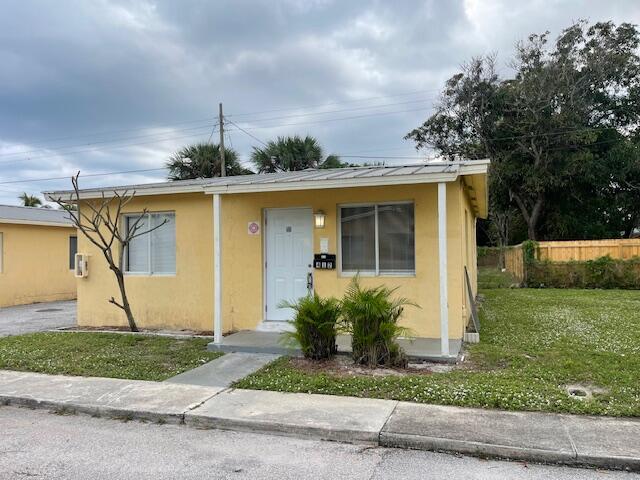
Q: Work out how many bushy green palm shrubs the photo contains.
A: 2